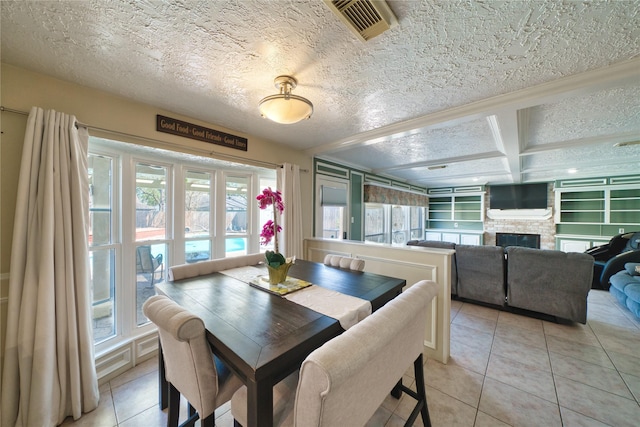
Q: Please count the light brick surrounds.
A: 1